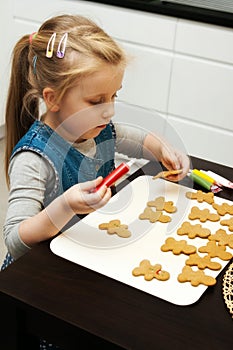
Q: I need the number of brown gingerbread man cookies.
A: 15